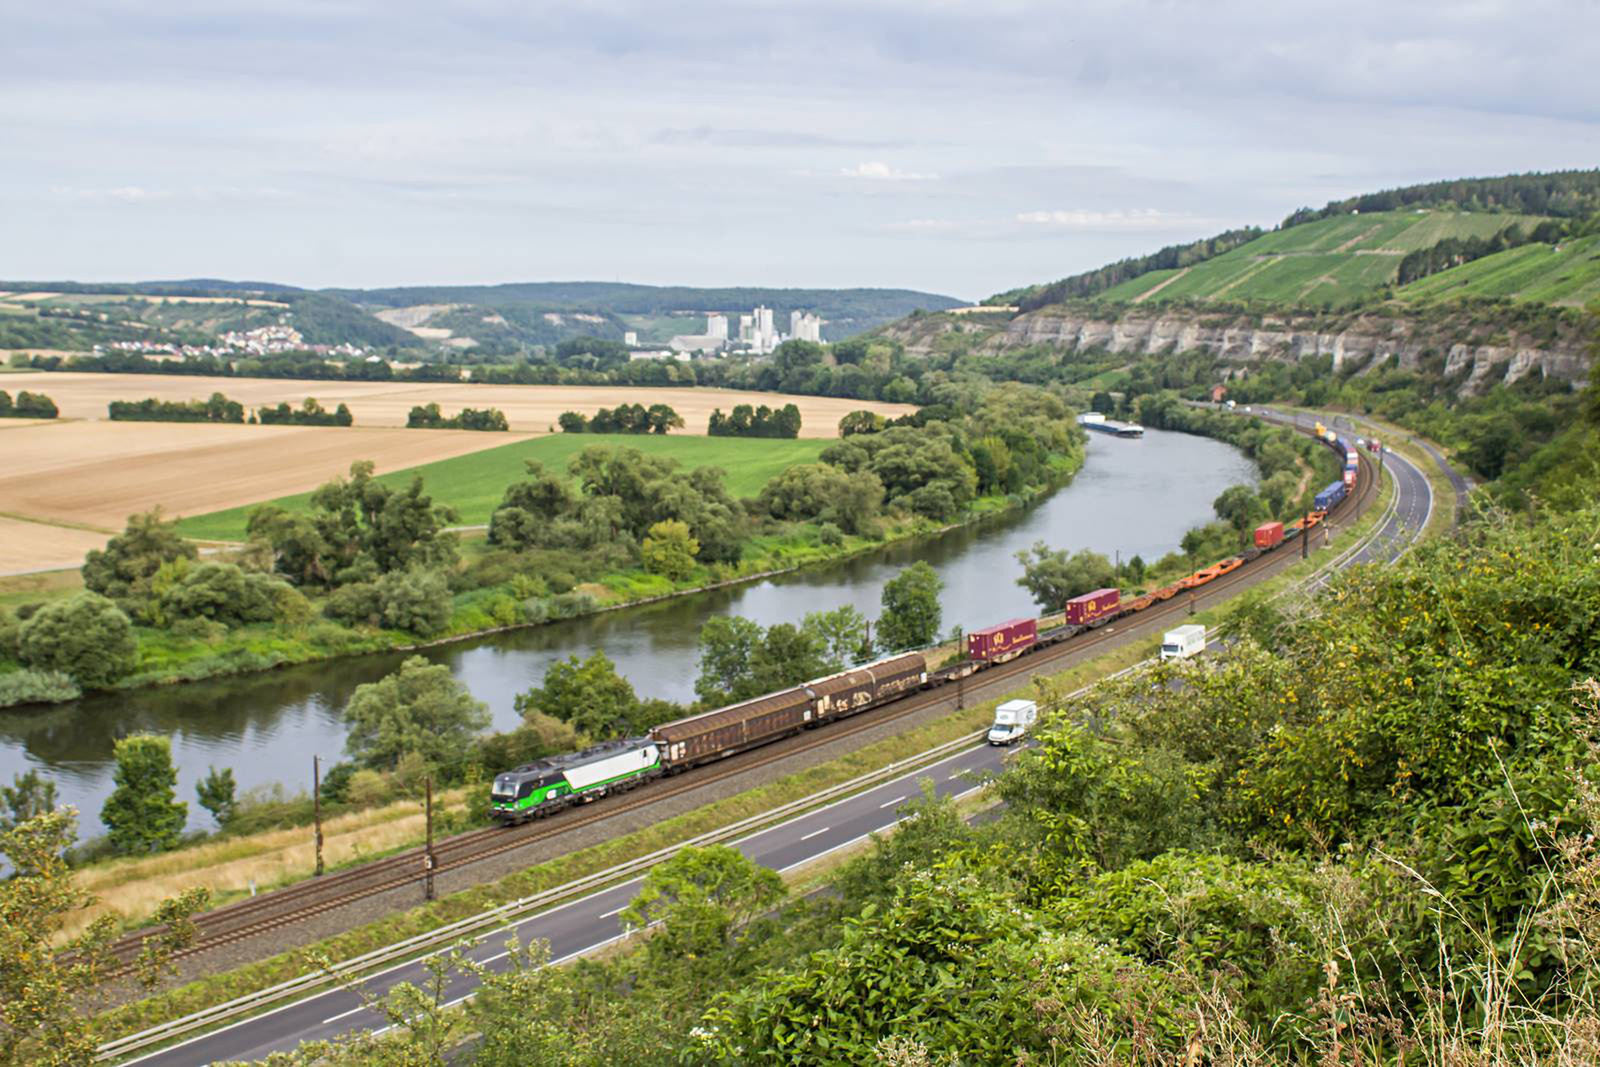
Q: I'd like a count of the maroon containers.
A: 2